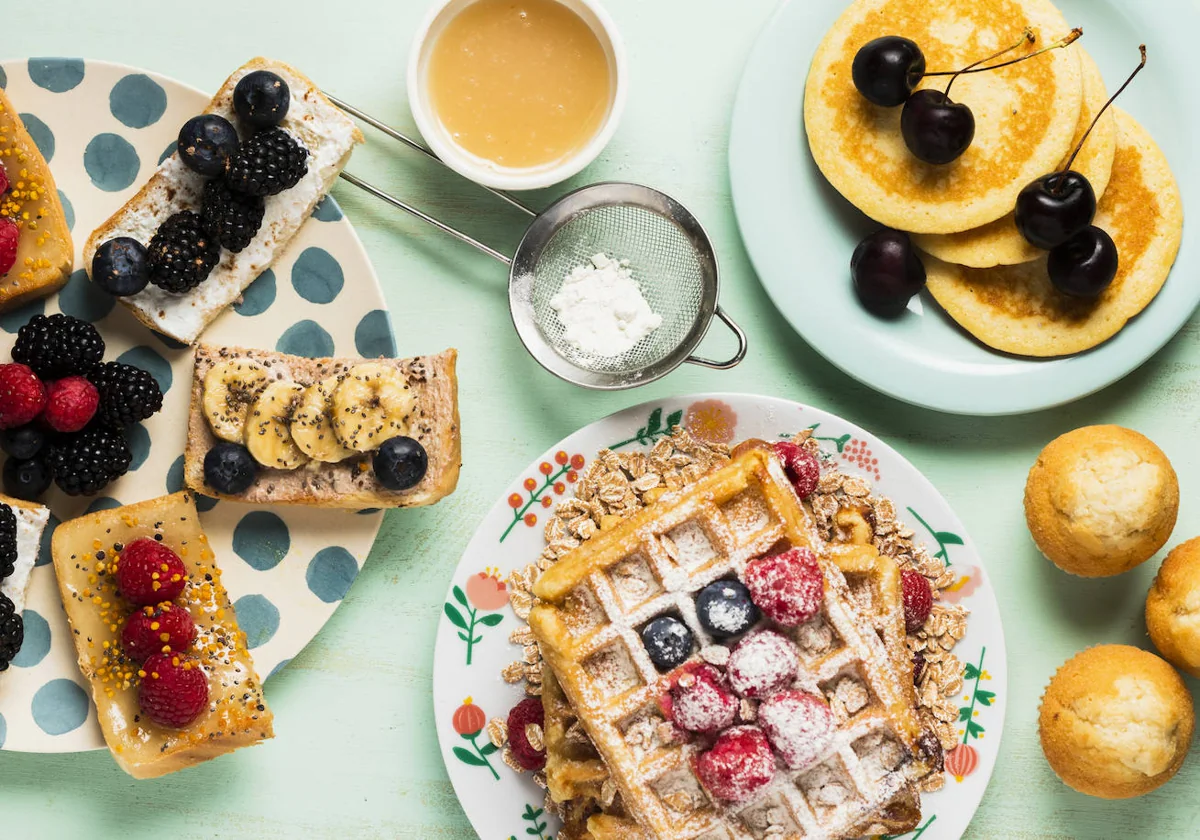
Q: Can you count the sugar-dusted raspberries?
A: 5